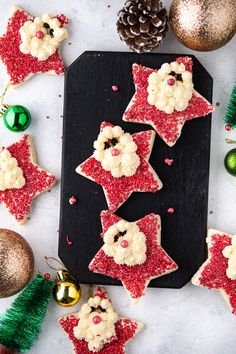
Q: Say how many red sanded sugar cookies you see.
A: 7